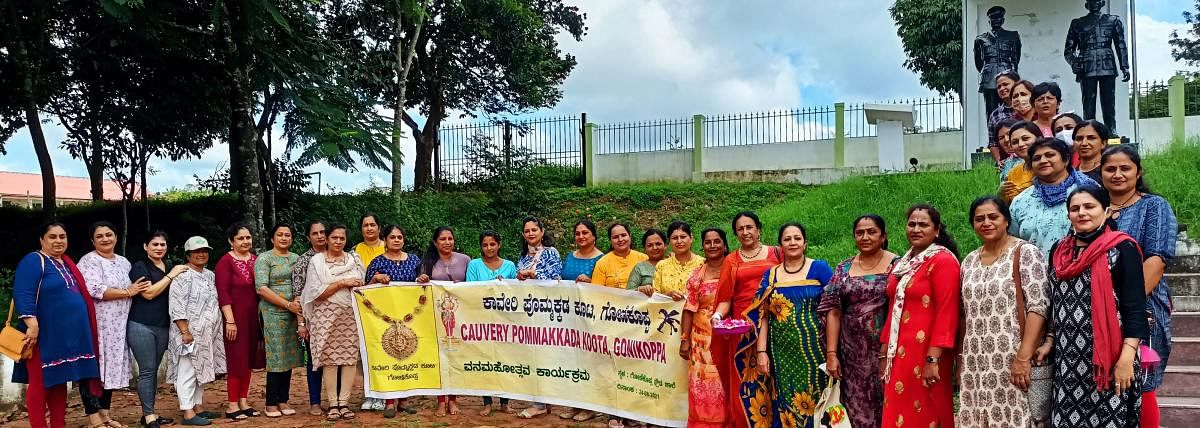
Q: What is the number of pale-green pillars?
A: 4